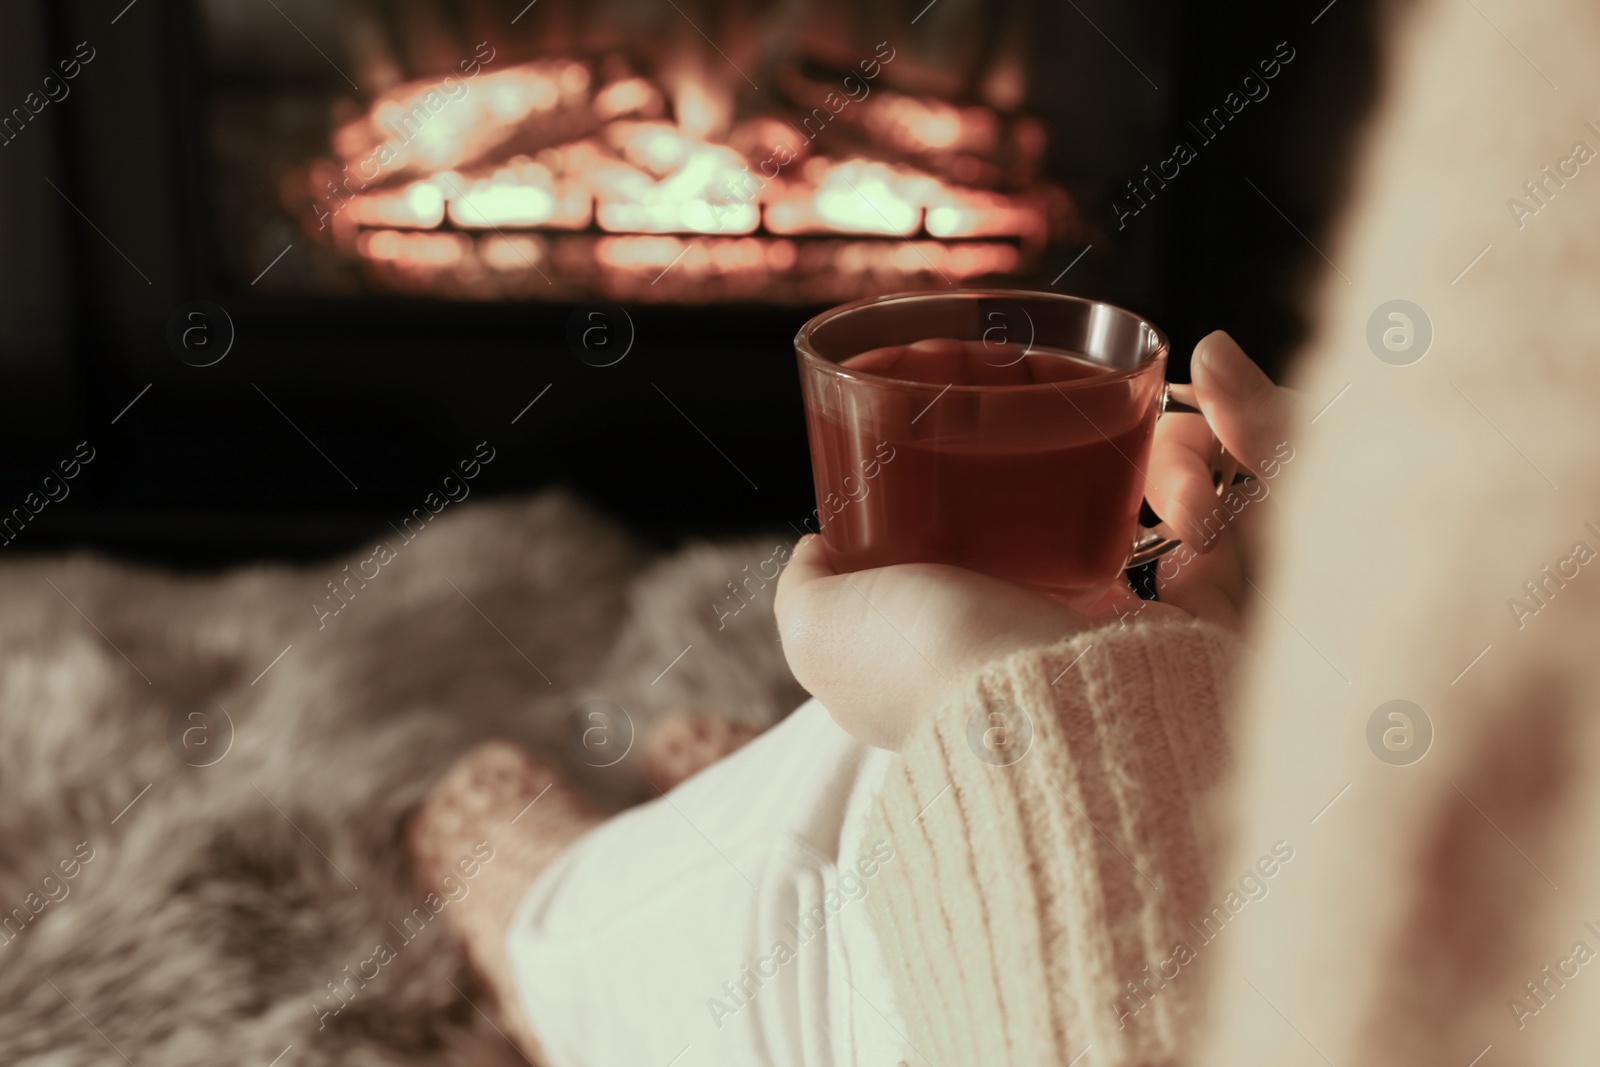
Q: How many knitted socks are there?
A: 2